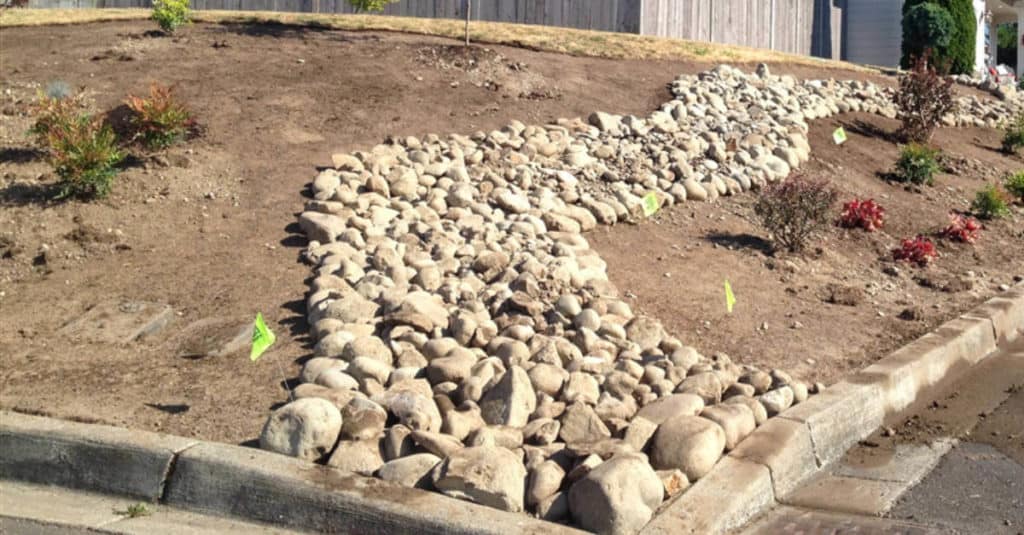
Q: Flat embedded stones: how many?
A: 2